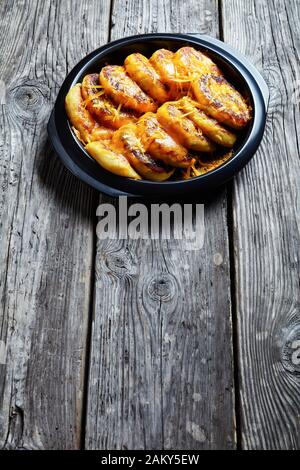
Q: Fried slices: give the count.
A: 12